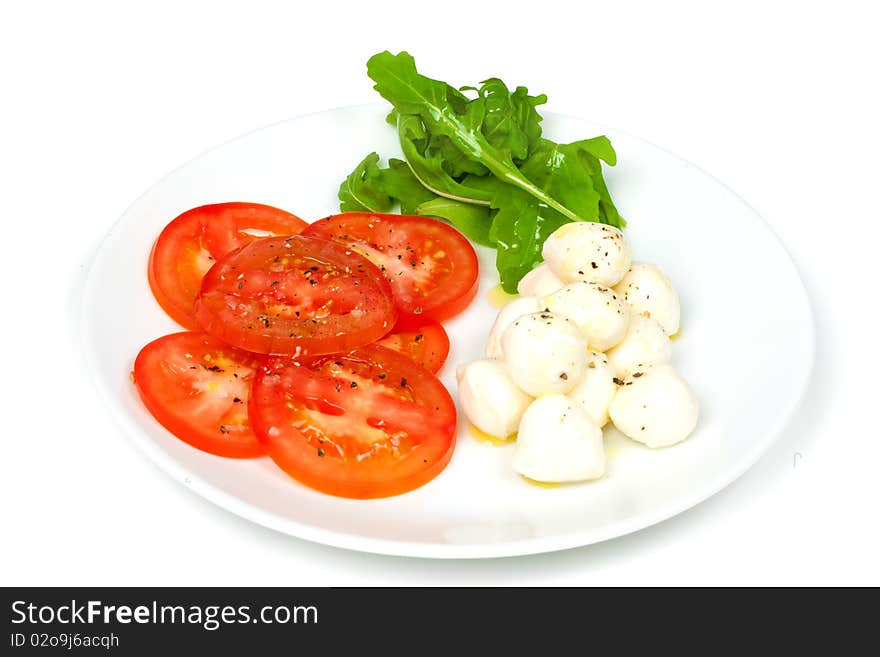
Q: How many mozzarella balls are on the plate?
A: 11